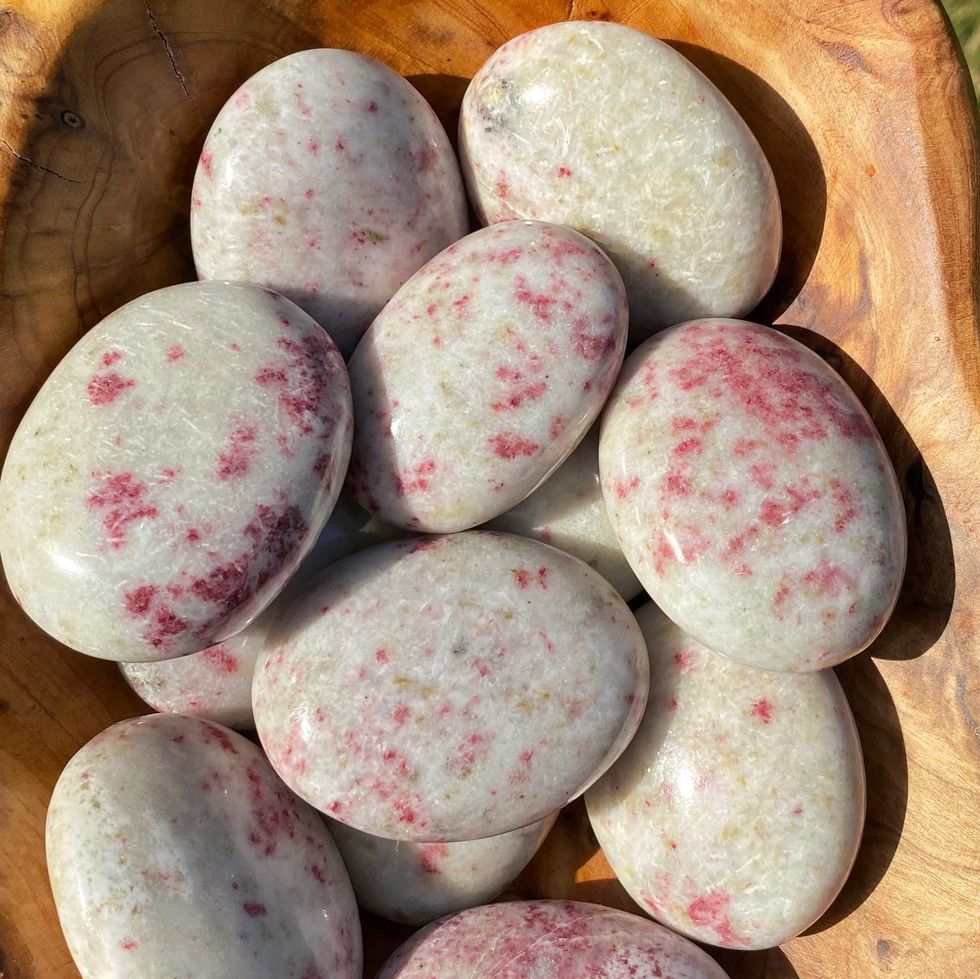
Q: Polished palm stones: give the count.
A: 12